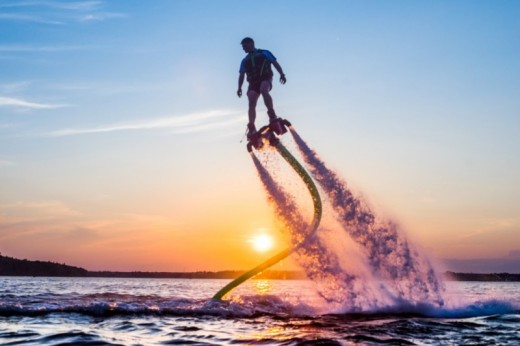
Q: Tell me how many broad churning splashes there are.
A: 2